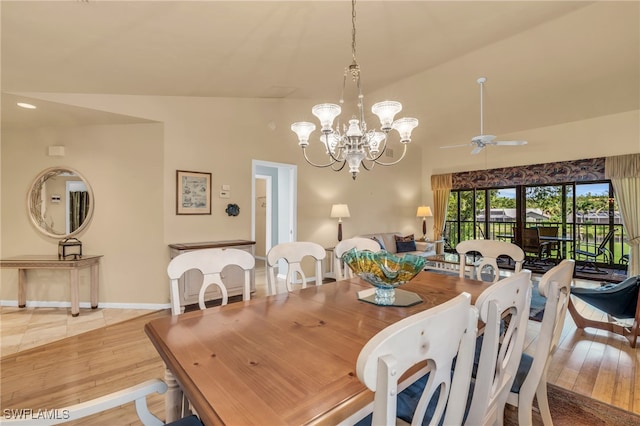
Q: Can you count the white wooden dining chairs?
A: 8